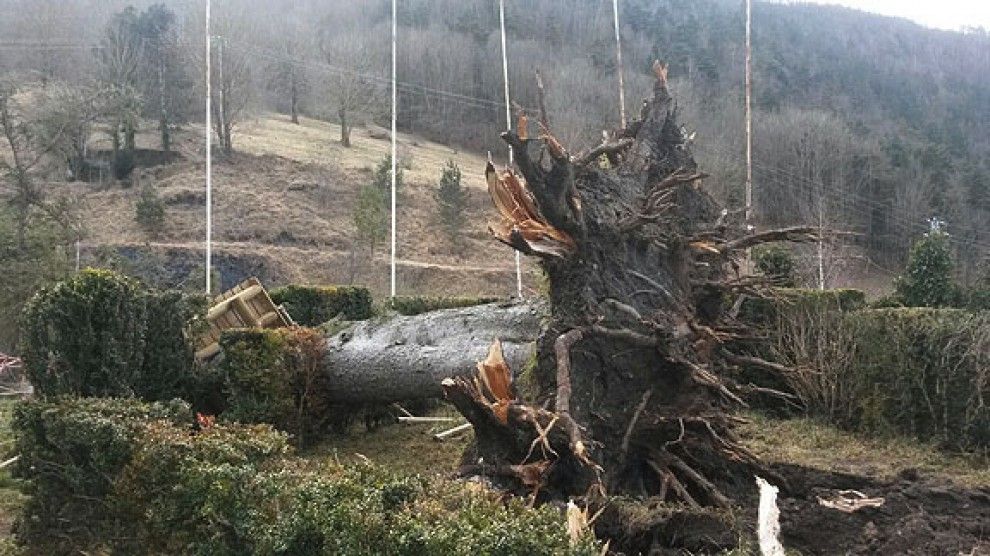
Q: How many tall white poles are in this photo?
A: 5